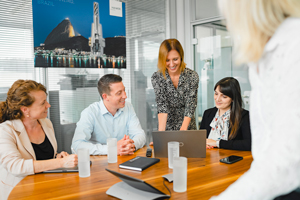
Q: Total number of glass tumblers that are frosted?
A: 4